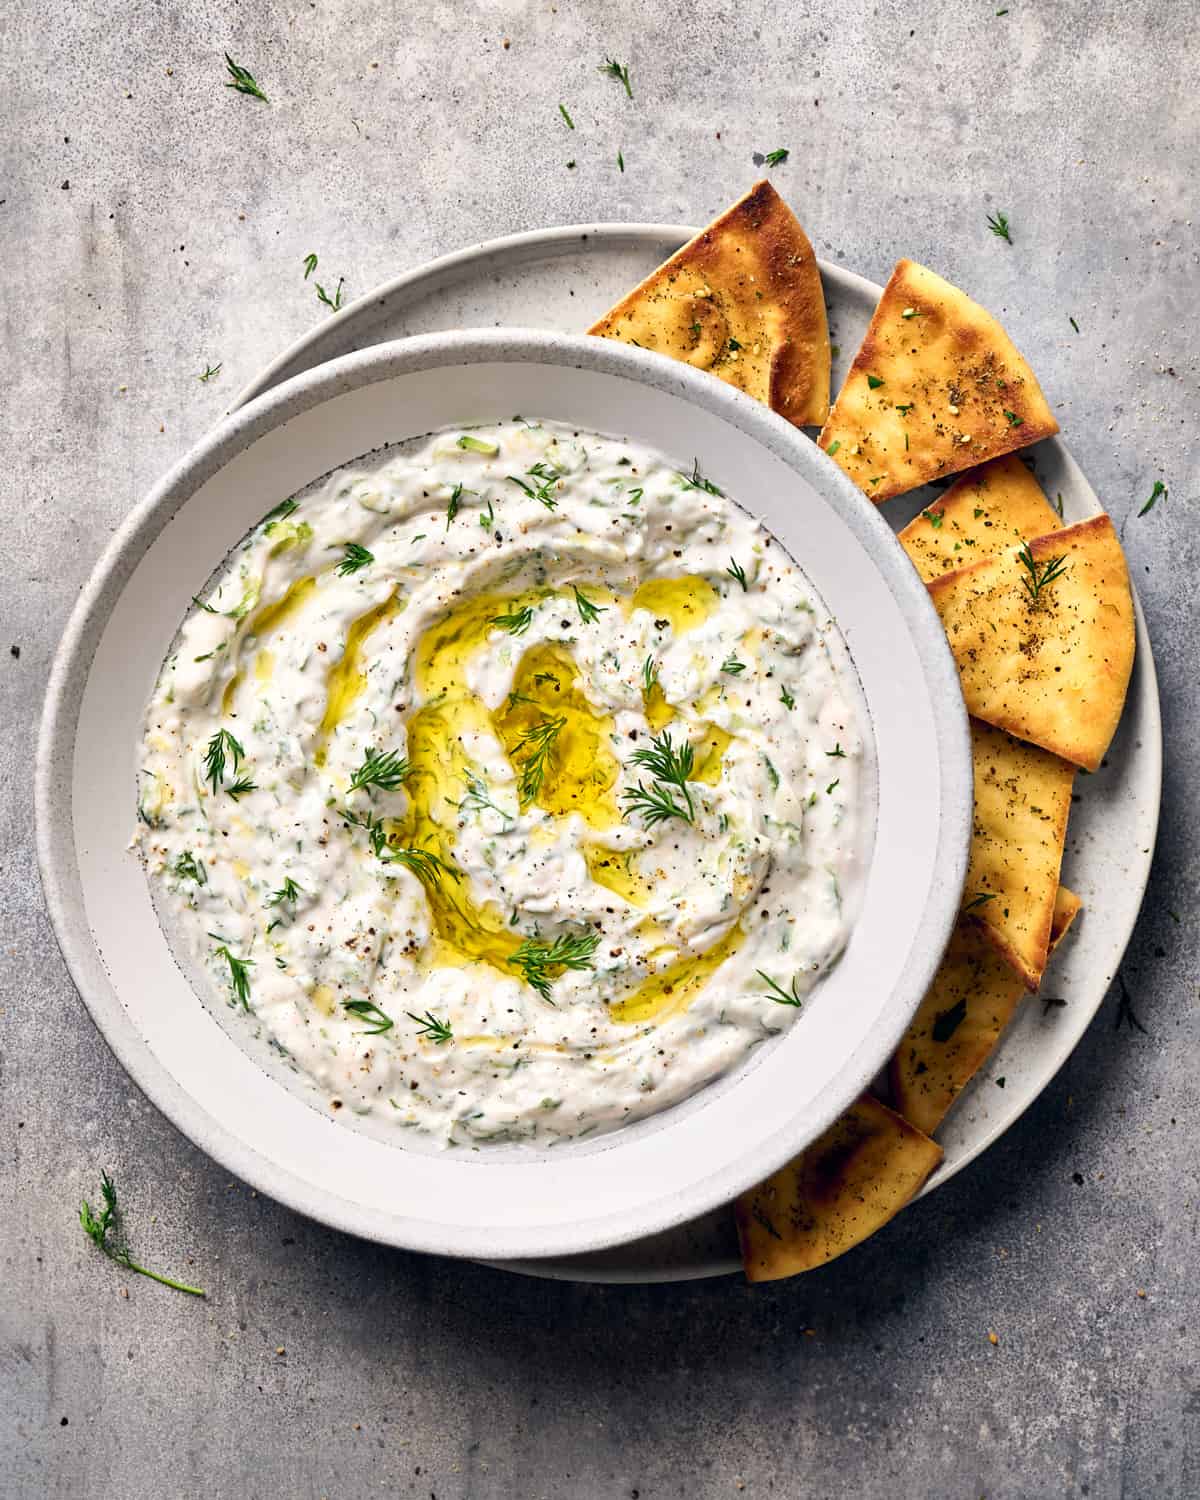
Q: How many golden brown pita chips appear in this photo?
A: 7